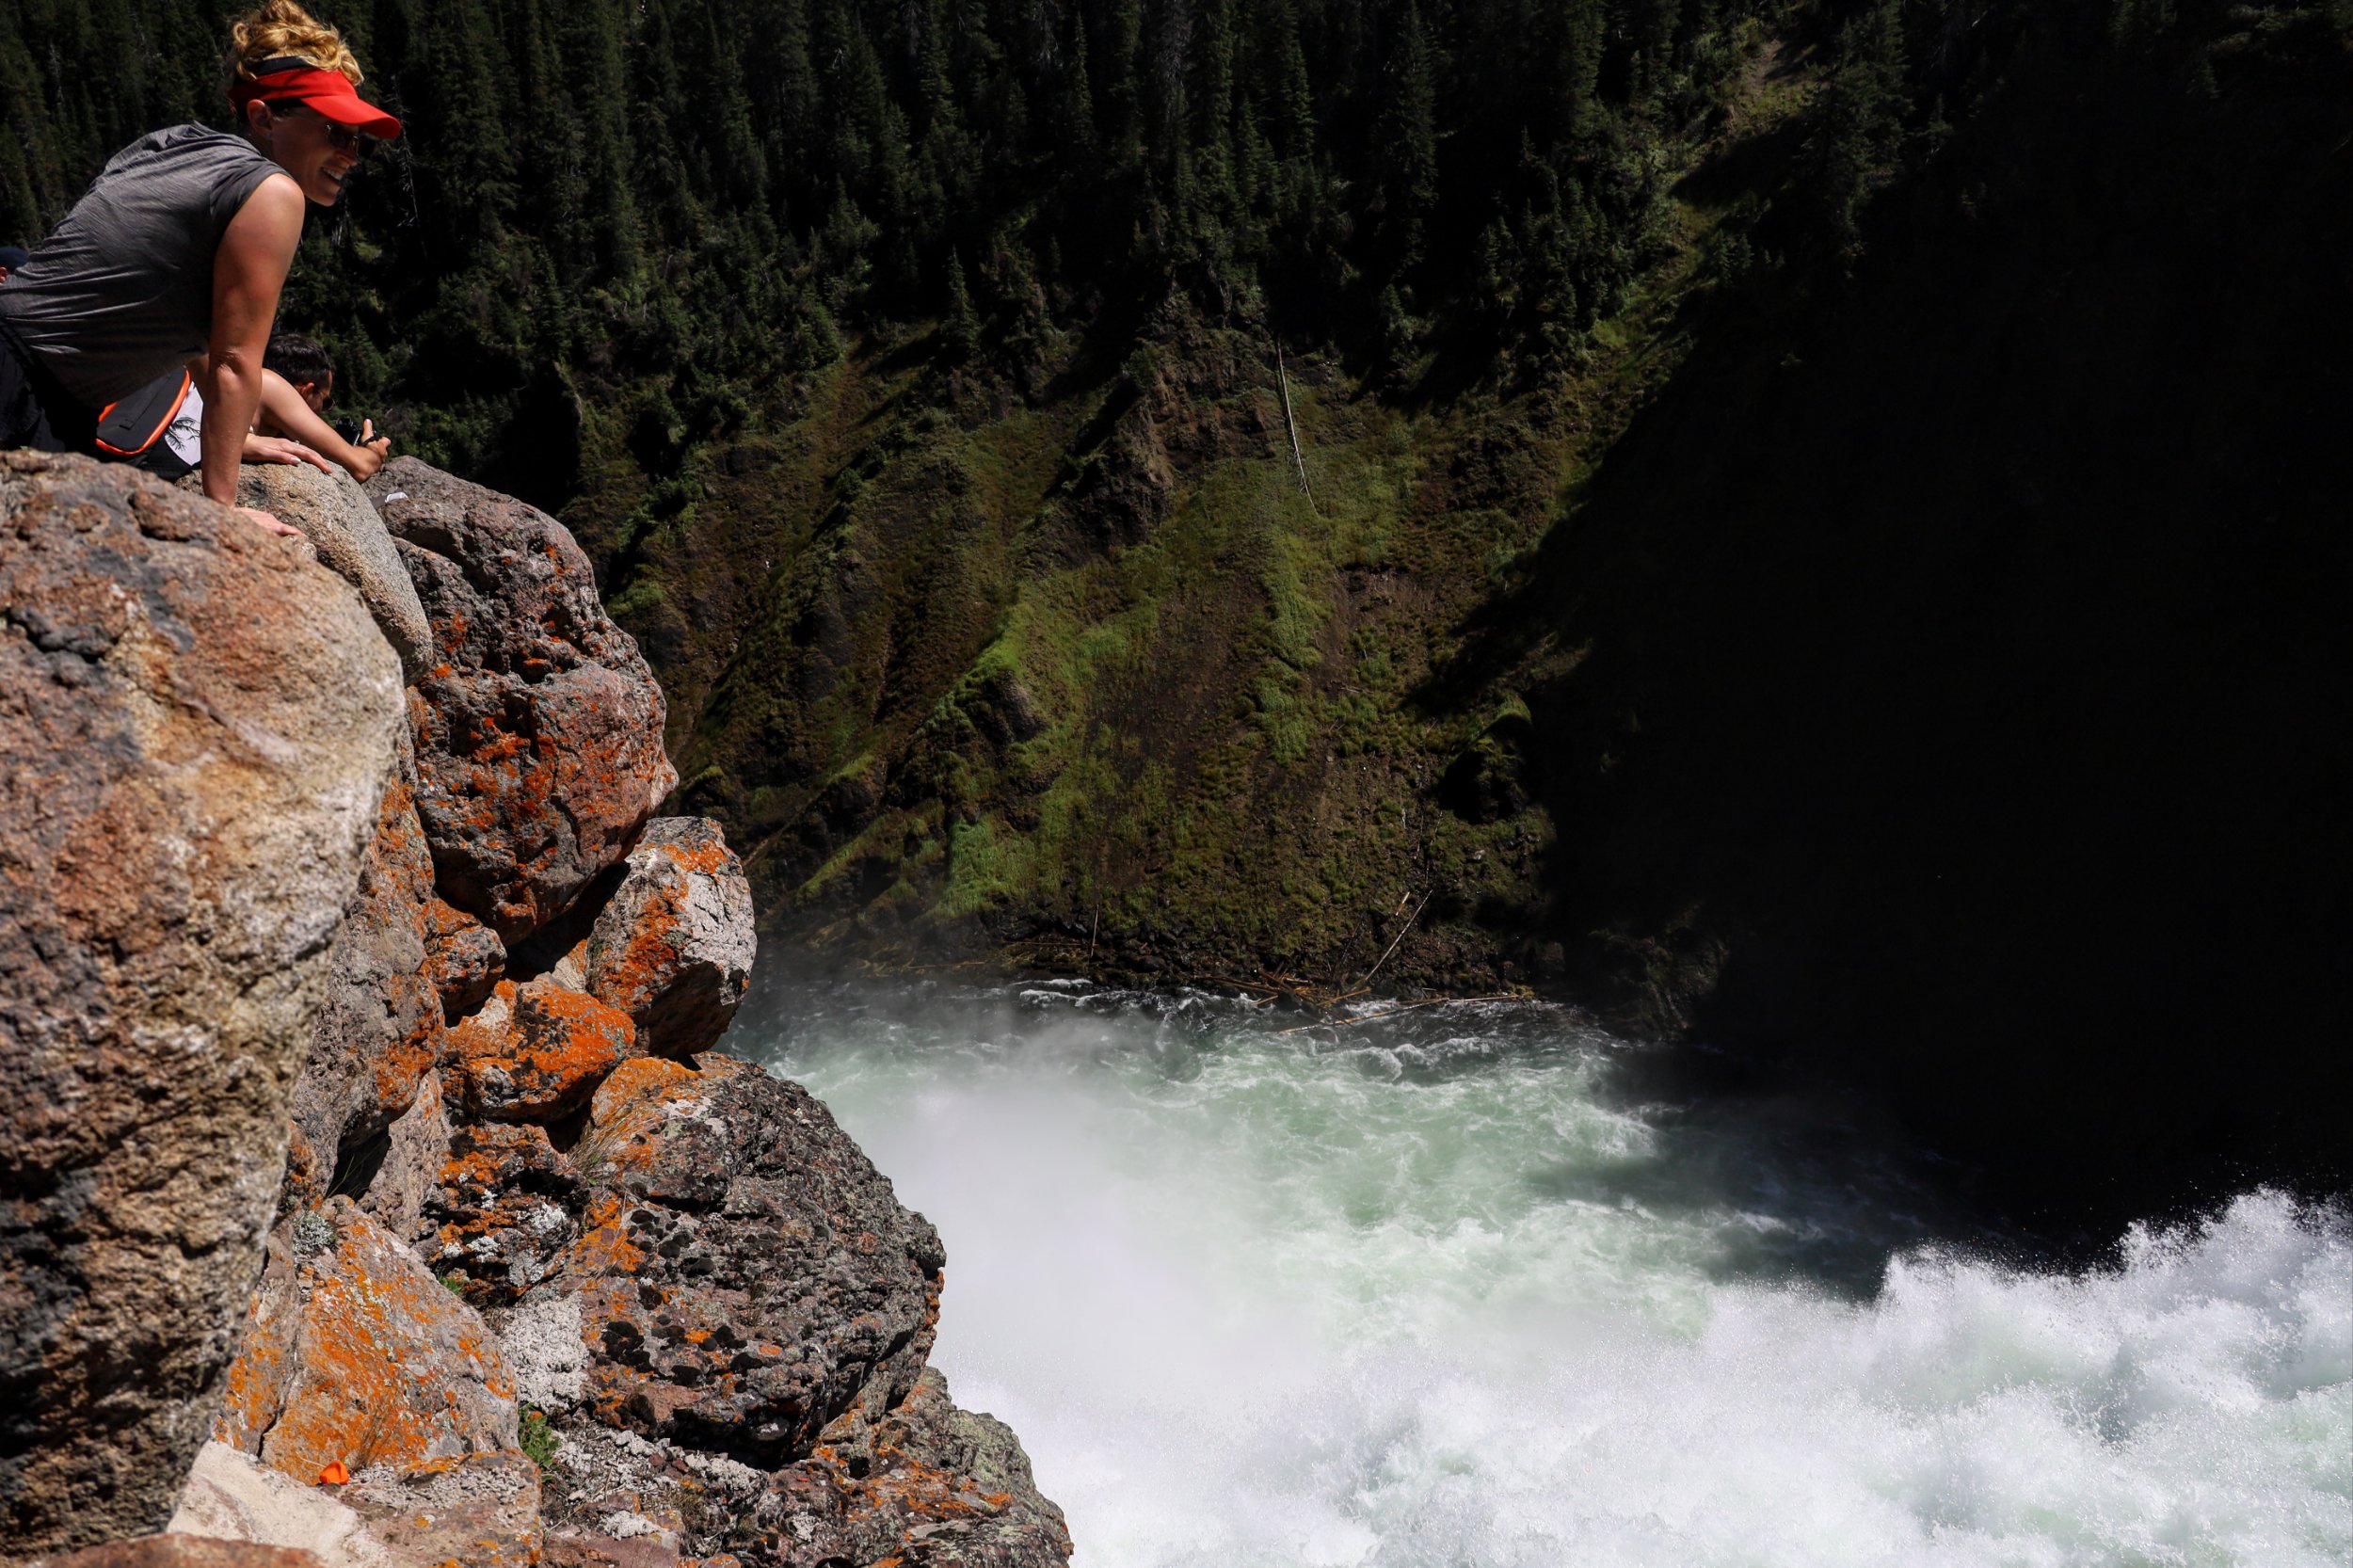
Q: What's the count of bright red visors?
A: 1